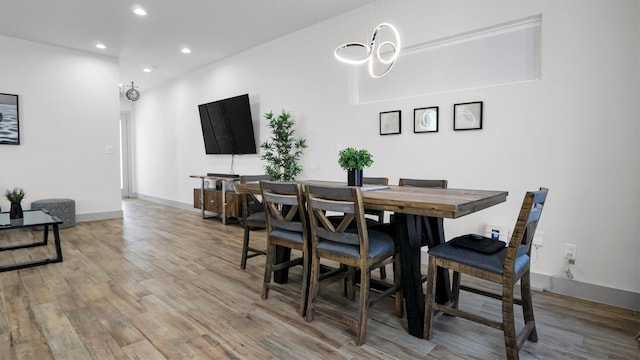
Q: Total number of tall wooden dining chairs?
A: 6